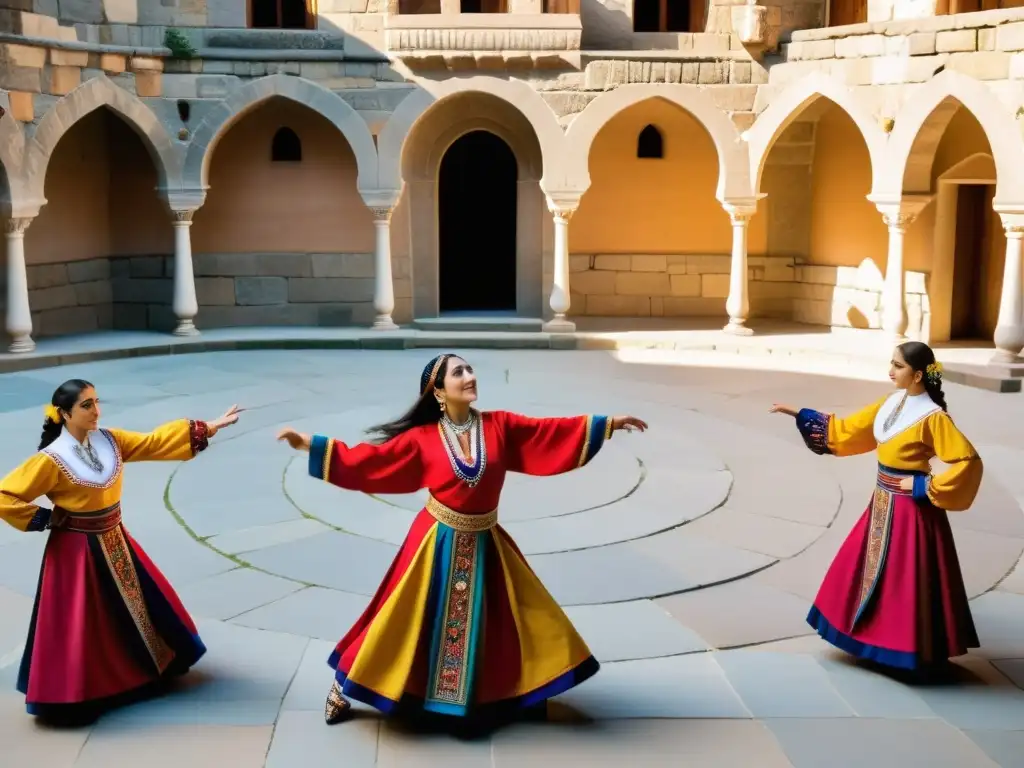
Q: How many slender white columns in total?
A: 7